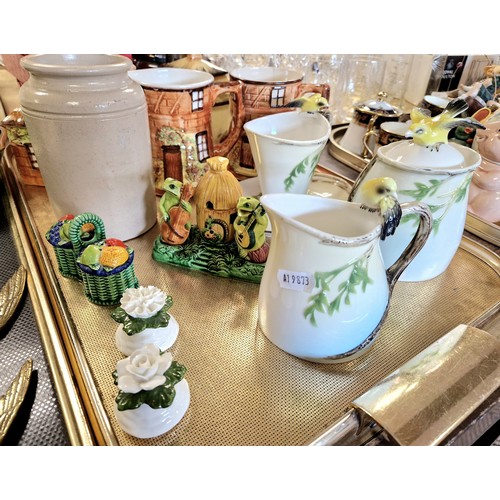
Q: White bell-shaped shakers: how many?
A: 2